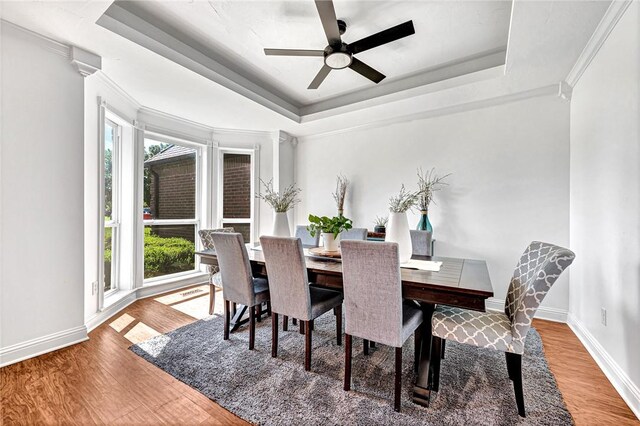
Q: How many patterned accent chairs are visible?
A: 2